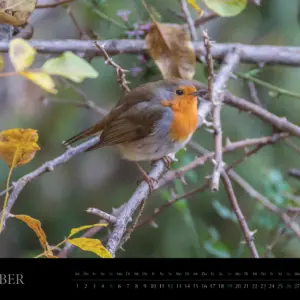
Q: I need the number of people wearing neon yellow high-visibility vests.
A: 0